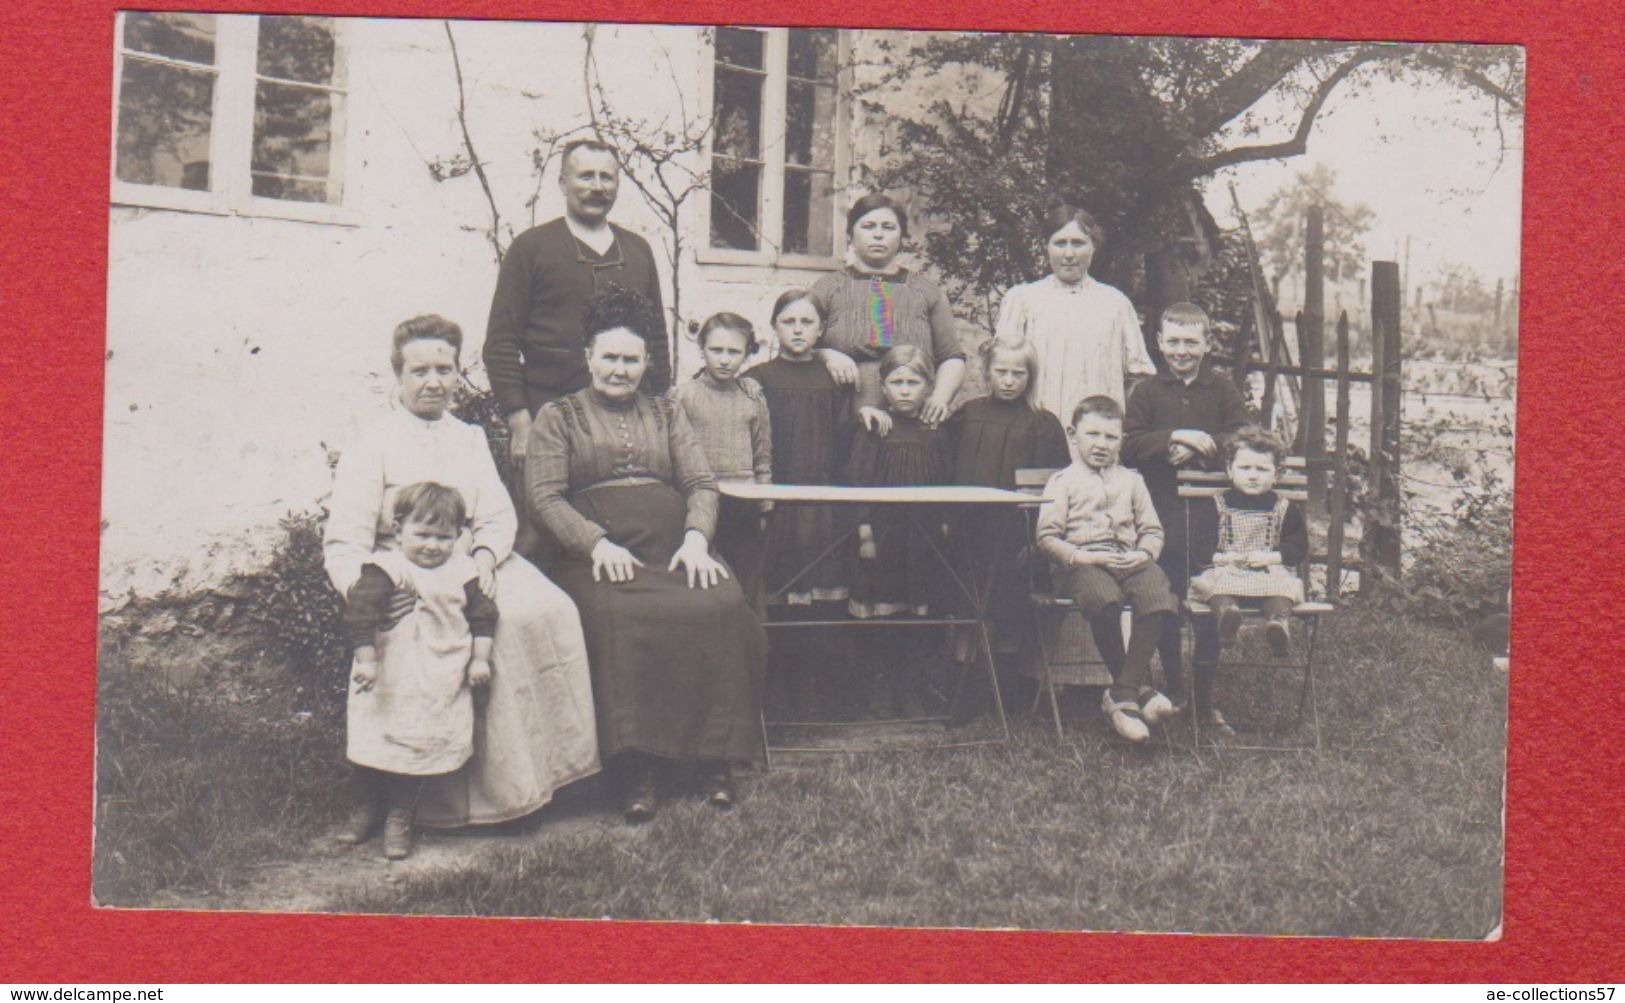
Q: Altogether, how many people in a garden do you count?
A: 13